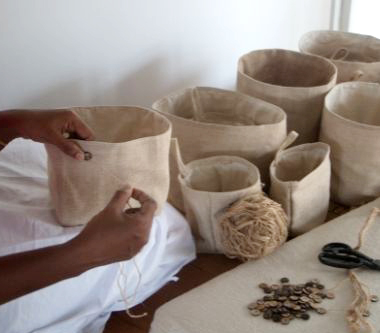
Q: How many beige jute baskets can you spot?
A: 7